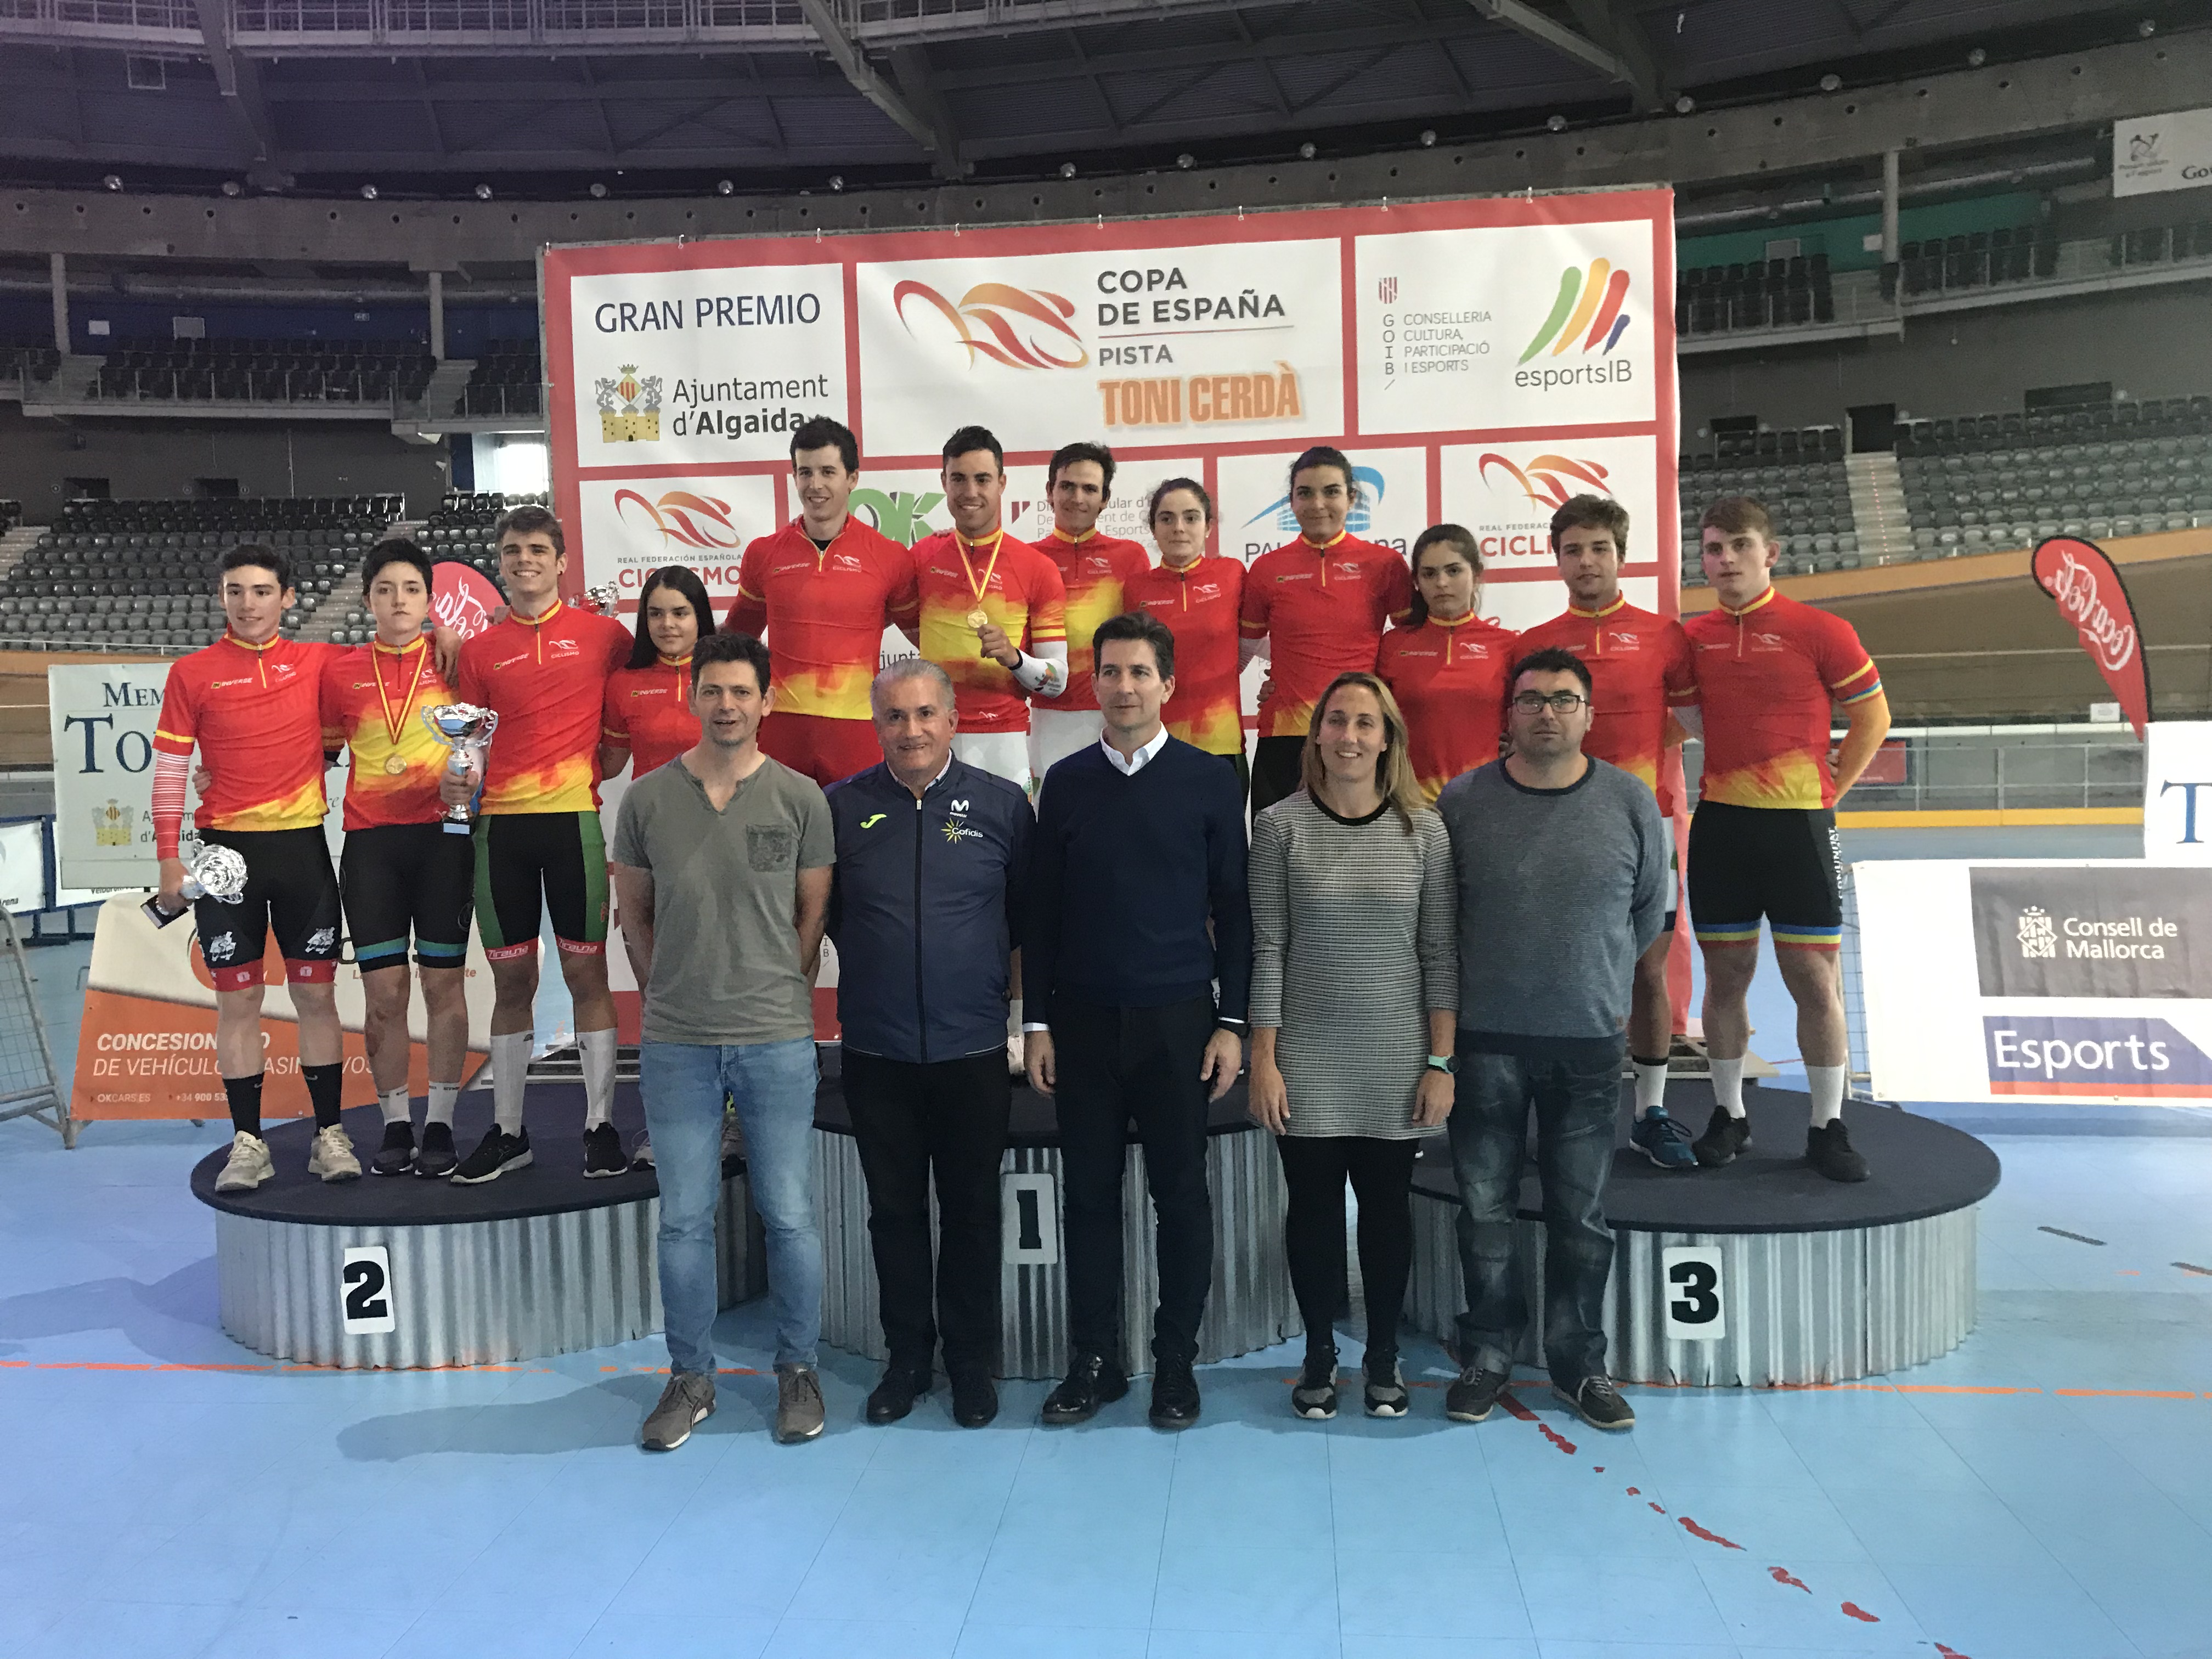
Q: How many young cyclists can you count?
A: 12